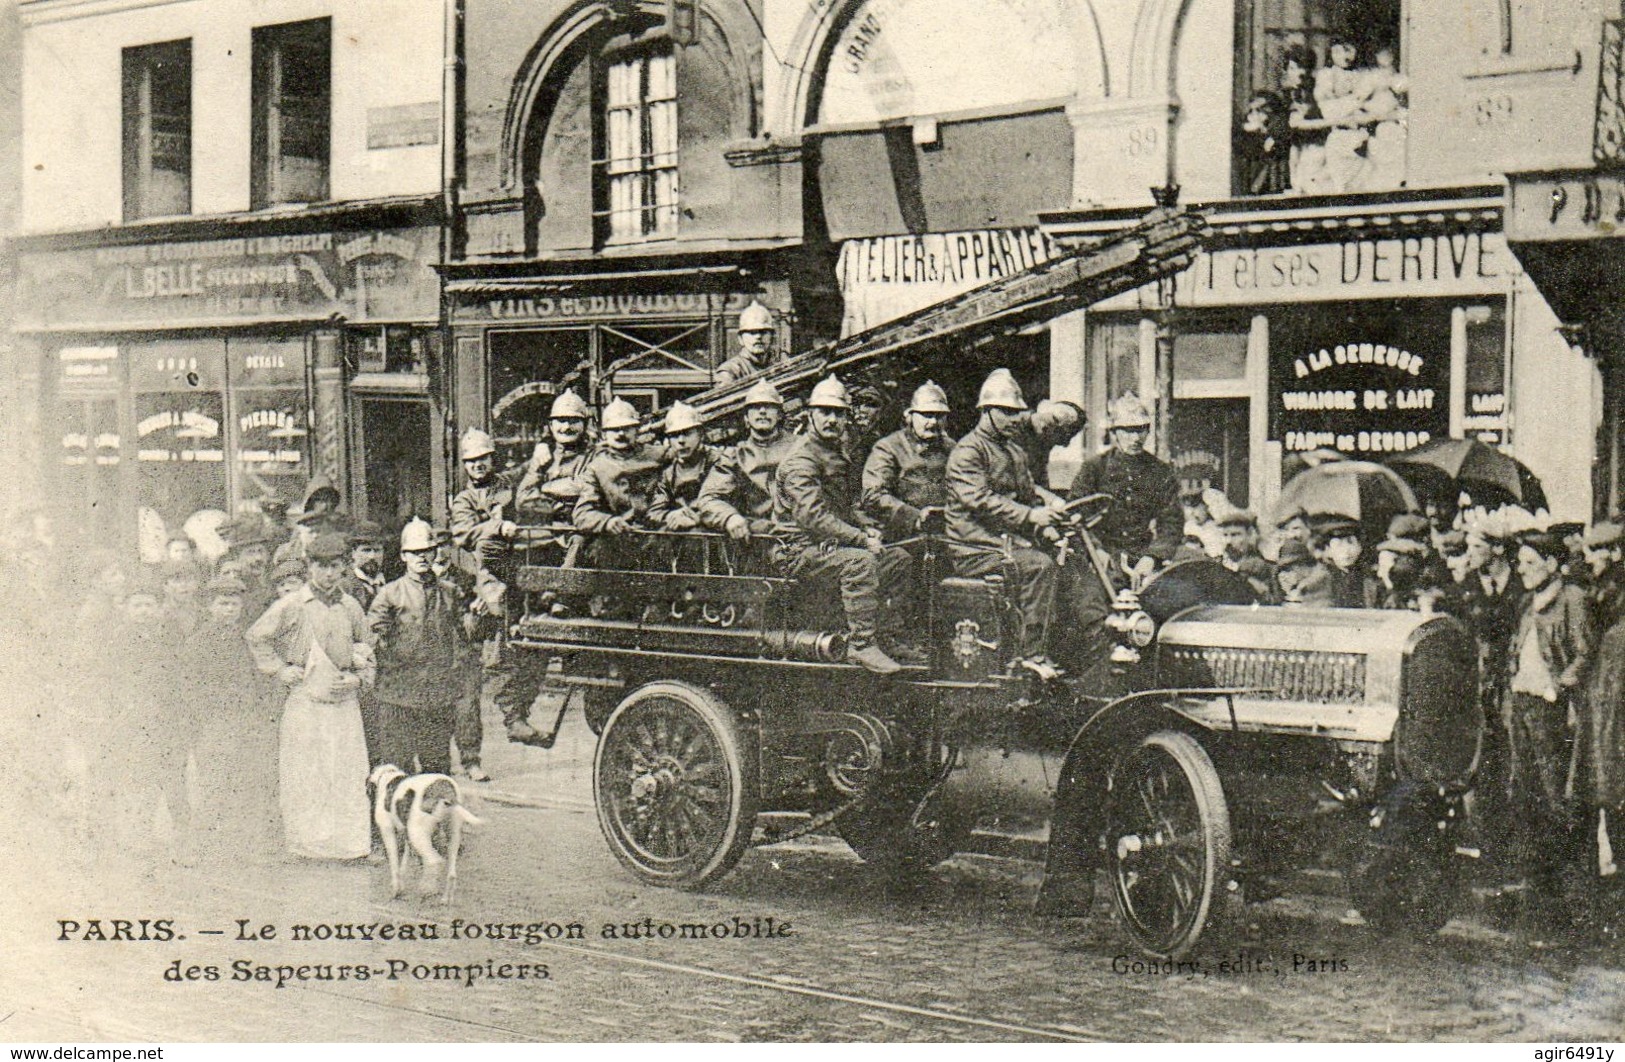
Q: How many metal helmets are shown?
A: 11